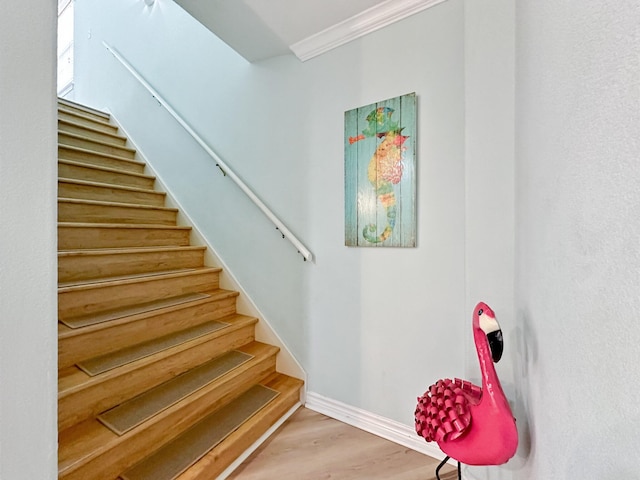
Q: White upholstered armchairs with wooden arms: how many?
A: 0